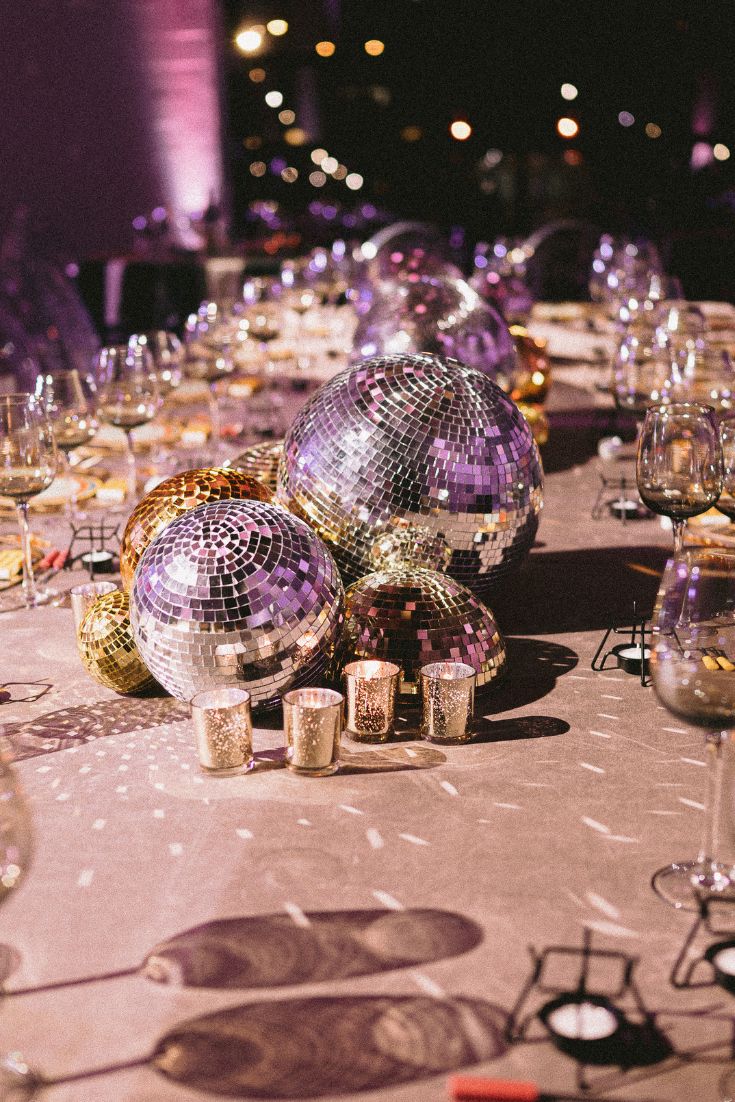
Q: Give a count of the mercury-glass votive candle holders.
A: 5